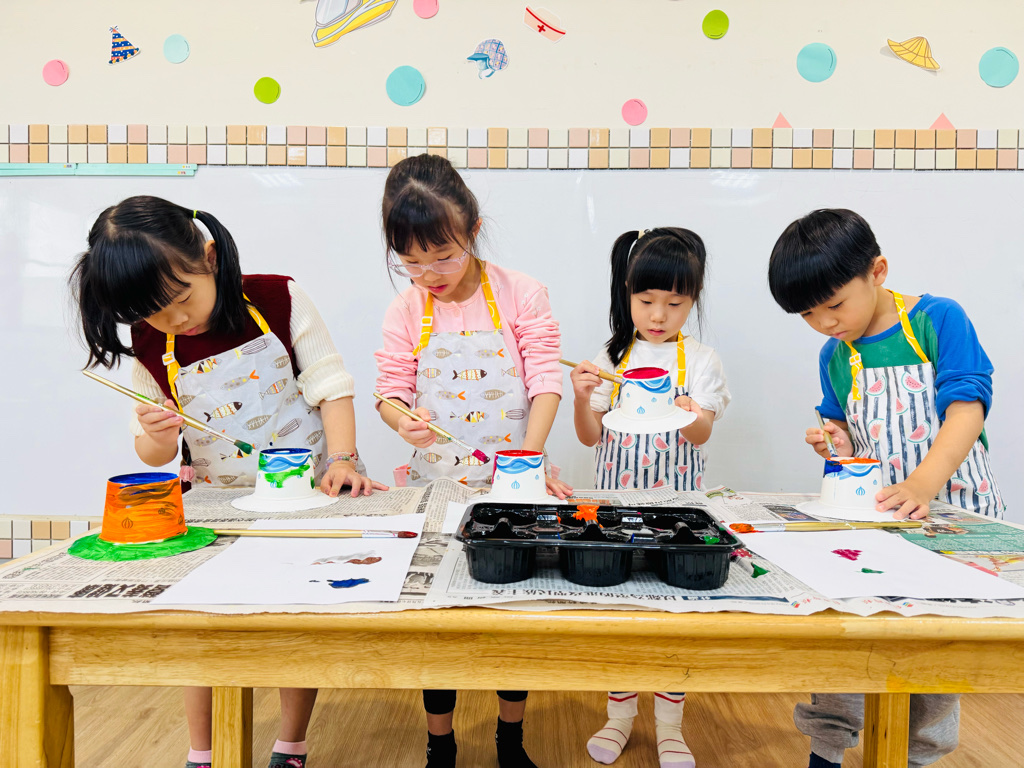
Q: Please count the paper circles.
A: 9